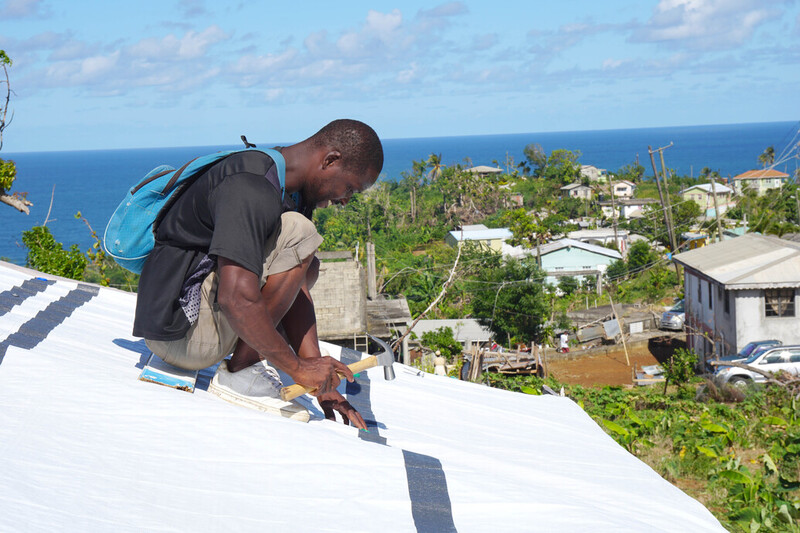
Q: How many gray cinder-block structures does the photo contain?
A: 1